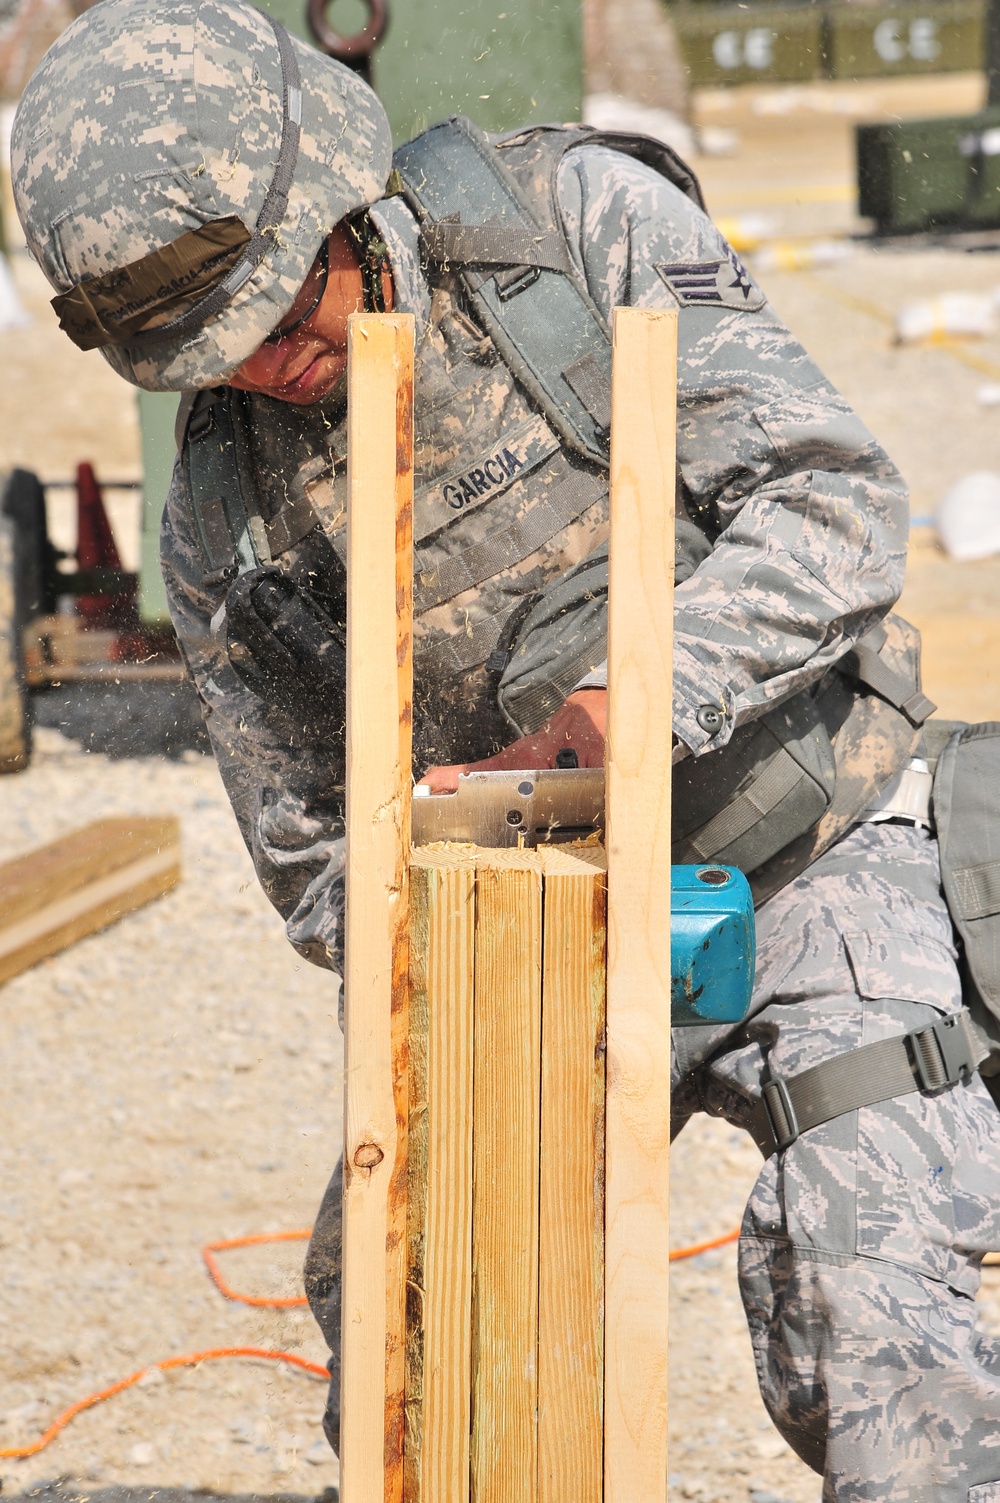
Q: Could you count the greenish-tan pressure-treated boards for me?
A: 3